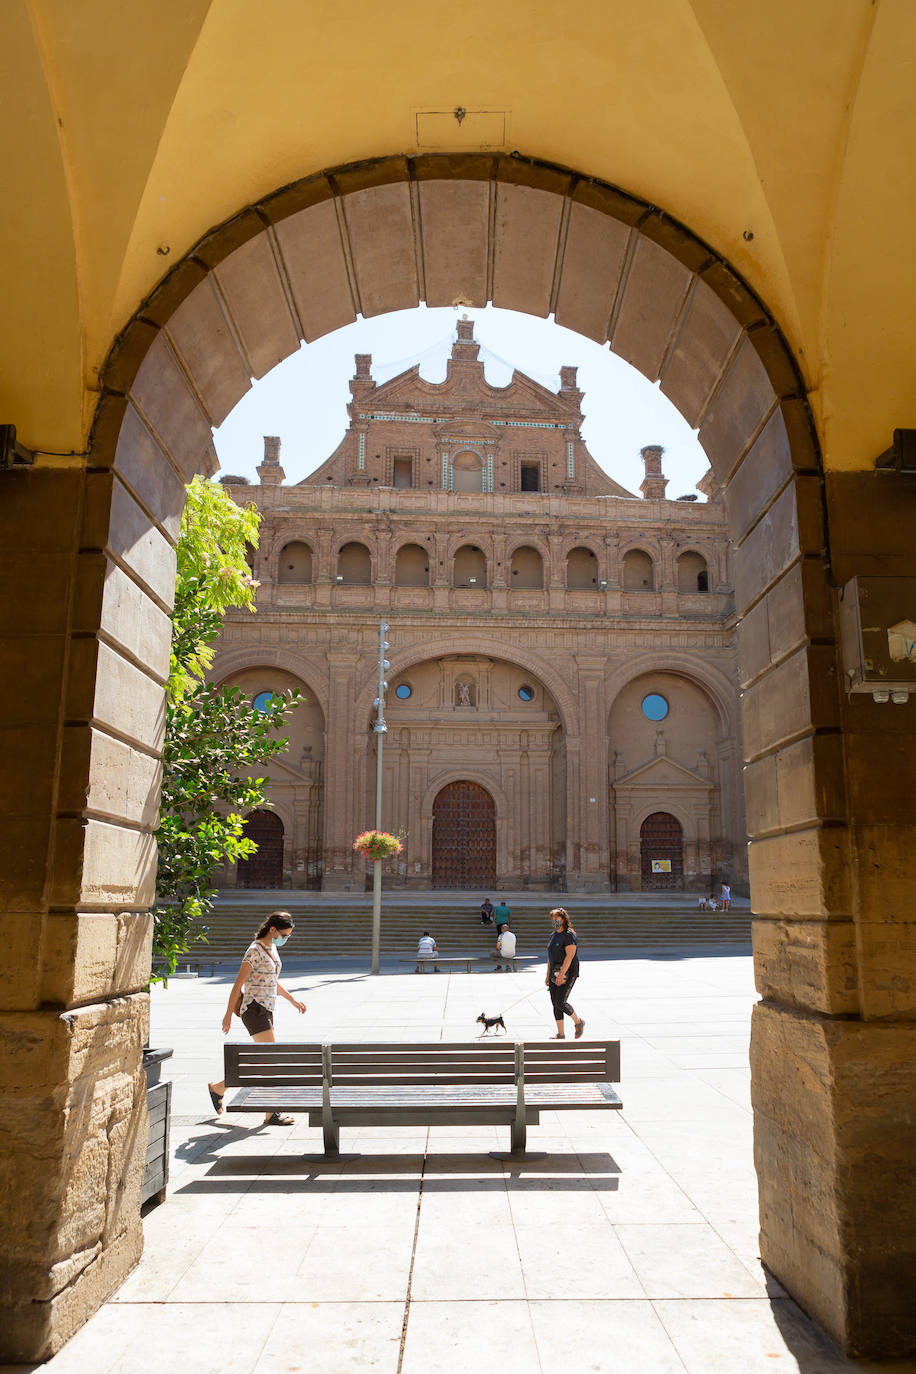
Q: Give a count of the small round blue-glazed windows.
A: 4